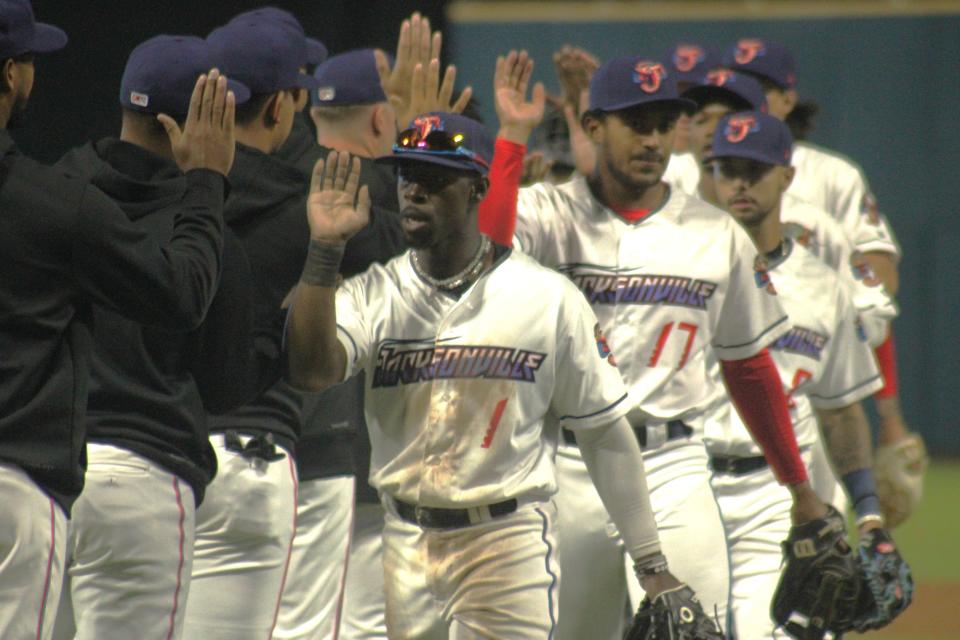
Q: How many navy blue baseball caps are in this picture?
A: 11